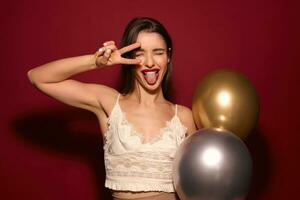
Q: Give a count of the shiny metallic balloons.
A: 2